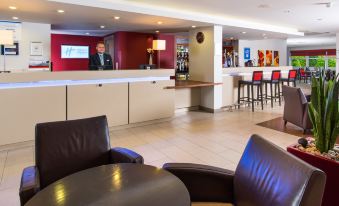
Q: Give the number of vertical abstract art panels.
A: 3